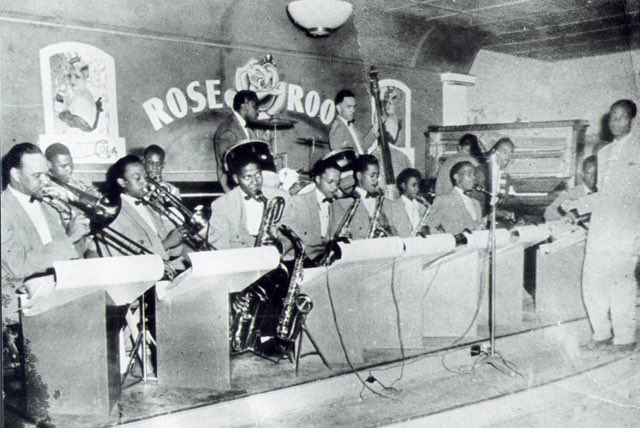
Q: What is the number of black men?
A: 15